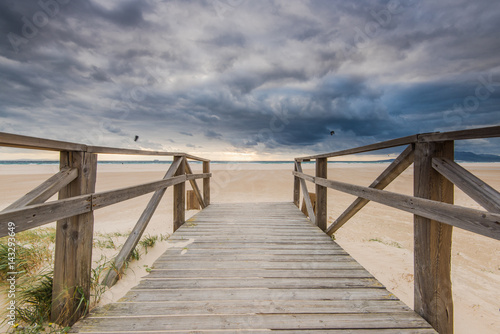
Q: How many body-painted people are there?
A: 0